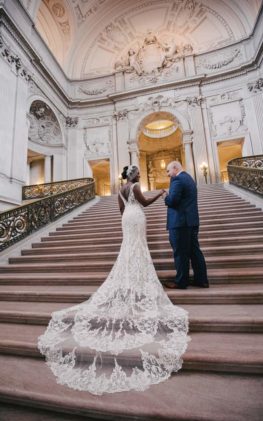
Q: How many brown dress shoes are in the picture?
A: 2